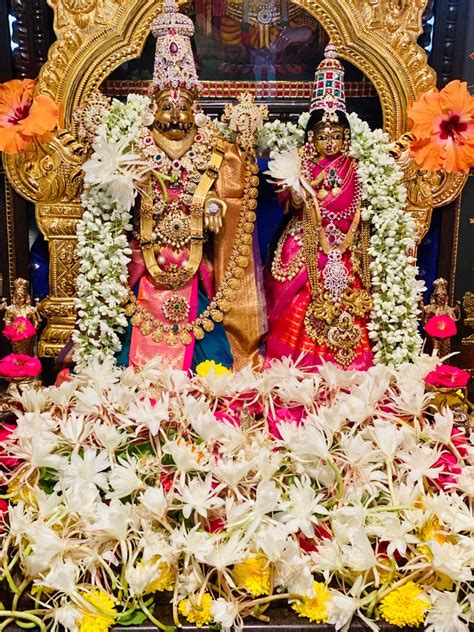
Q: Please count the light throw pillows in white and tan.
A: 0